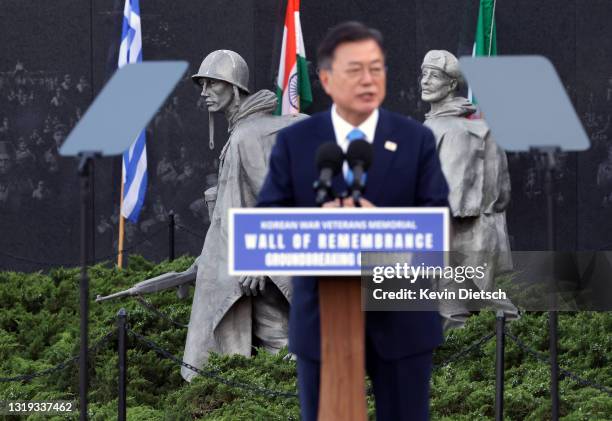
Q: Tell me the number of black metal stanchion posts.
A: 3